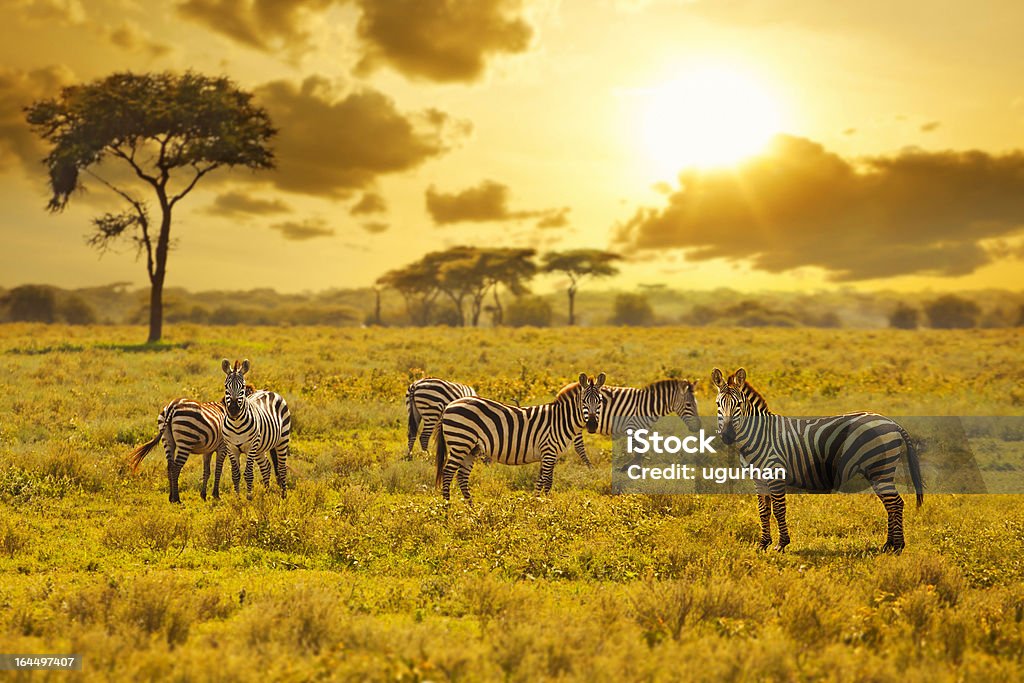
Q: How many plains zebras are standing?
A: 6